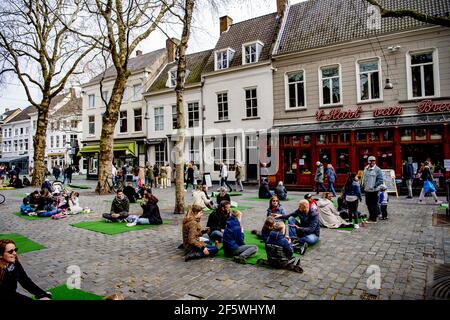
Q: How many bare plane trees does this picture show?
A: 3